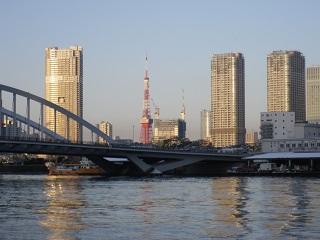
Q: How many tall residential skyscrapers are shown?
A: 3